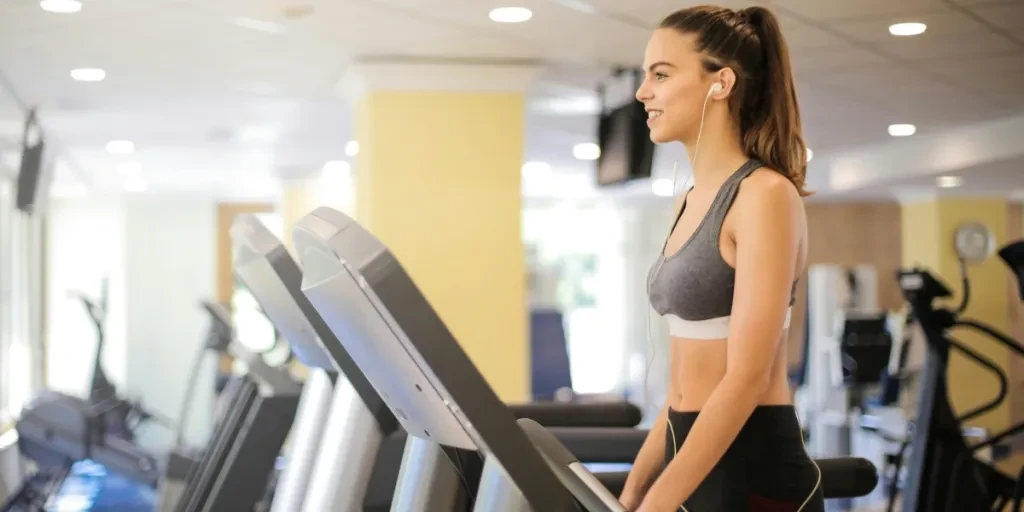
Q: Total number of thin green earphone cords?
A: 0